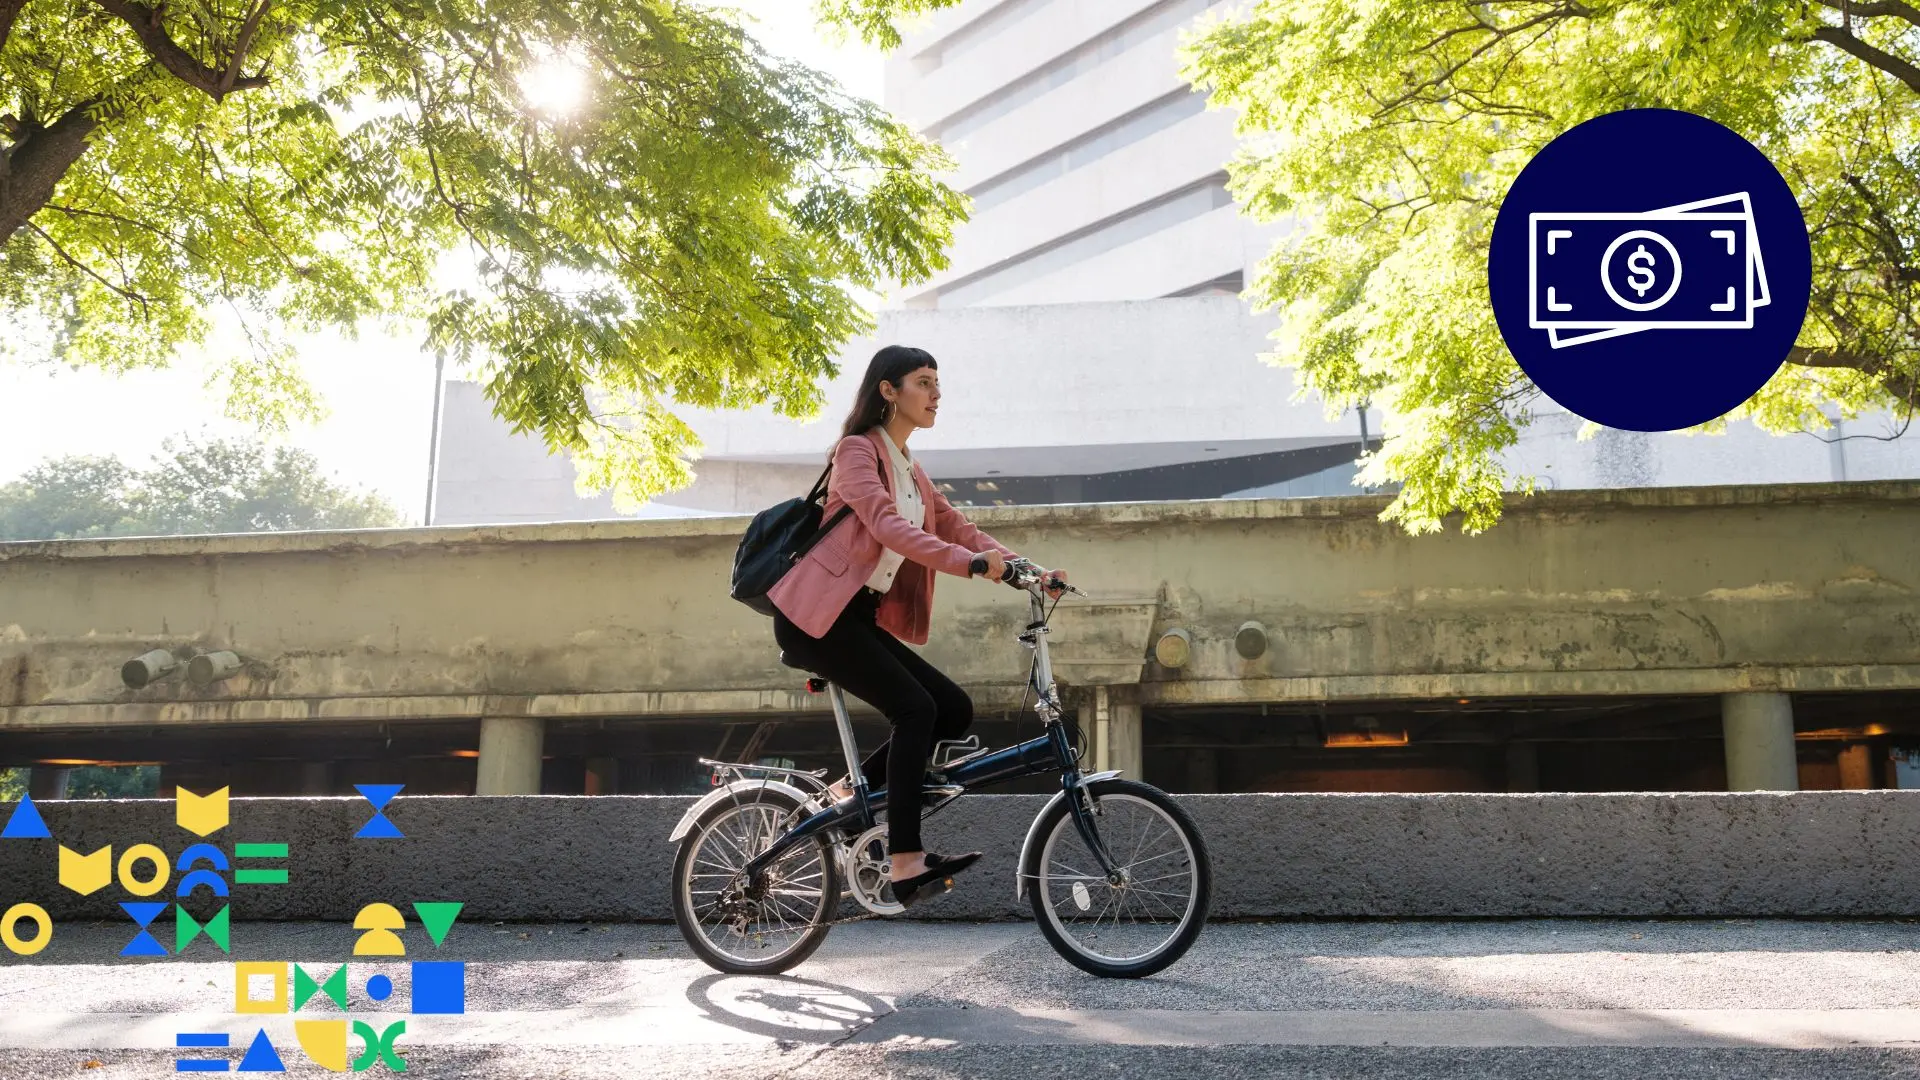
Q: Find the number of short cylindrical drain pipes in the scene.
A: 4